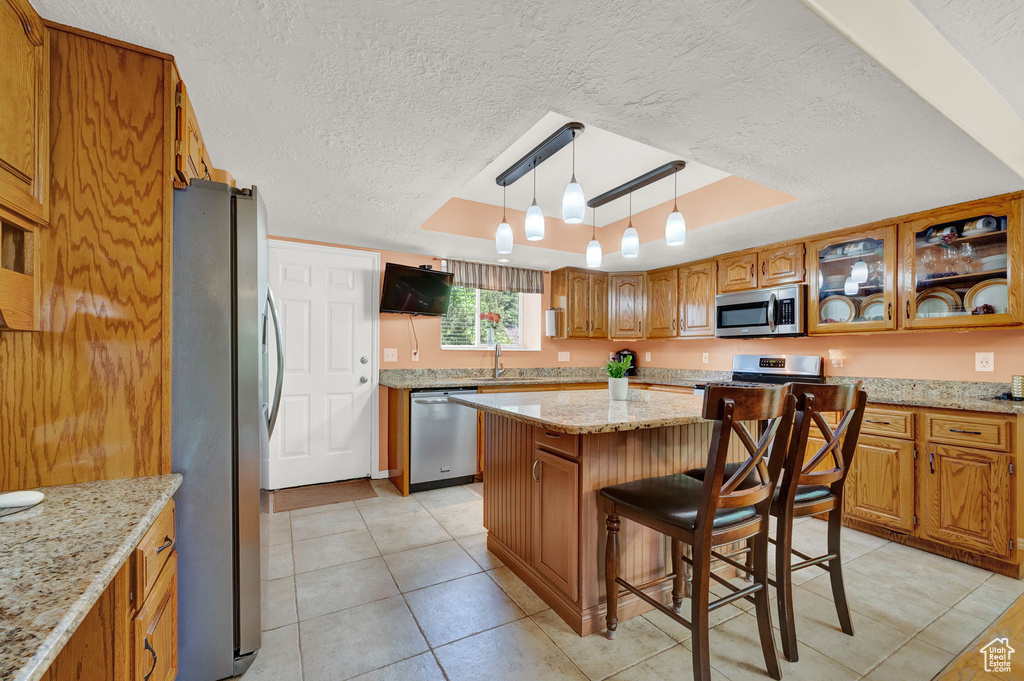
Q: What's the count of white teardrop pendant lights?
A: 6